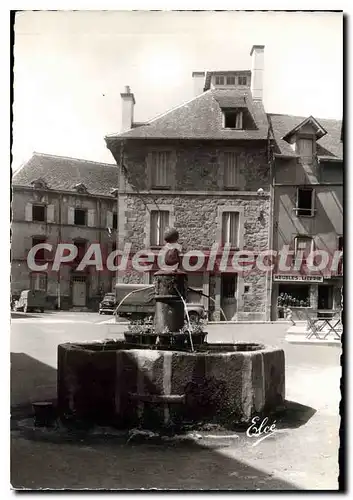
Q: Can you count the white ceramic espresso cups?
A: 0